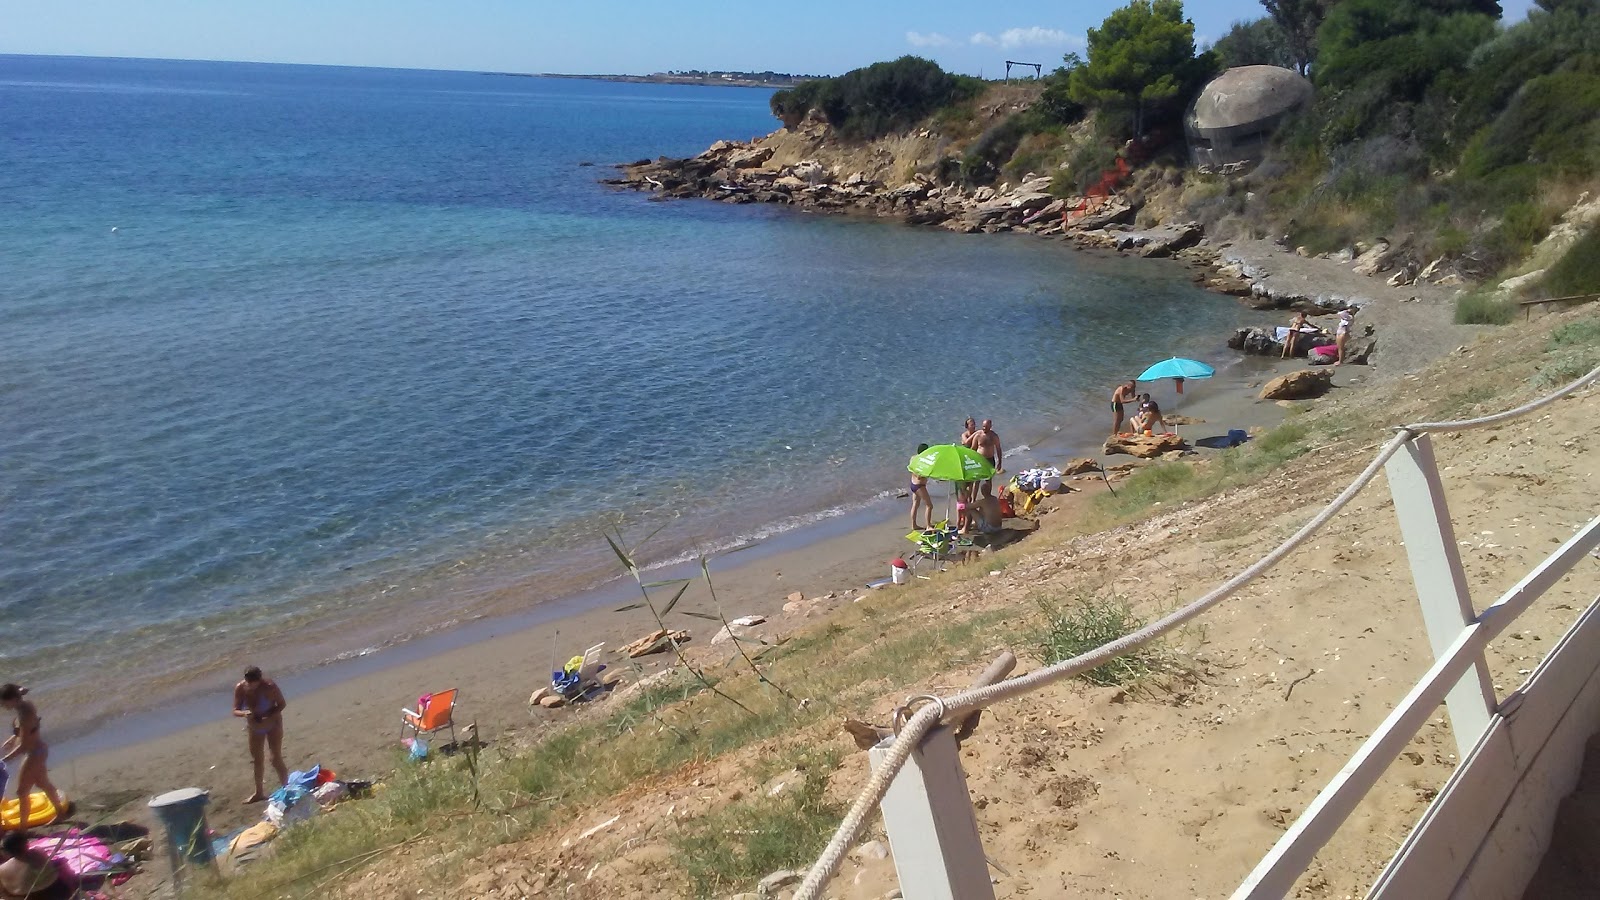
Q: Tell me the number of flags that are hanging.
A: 0